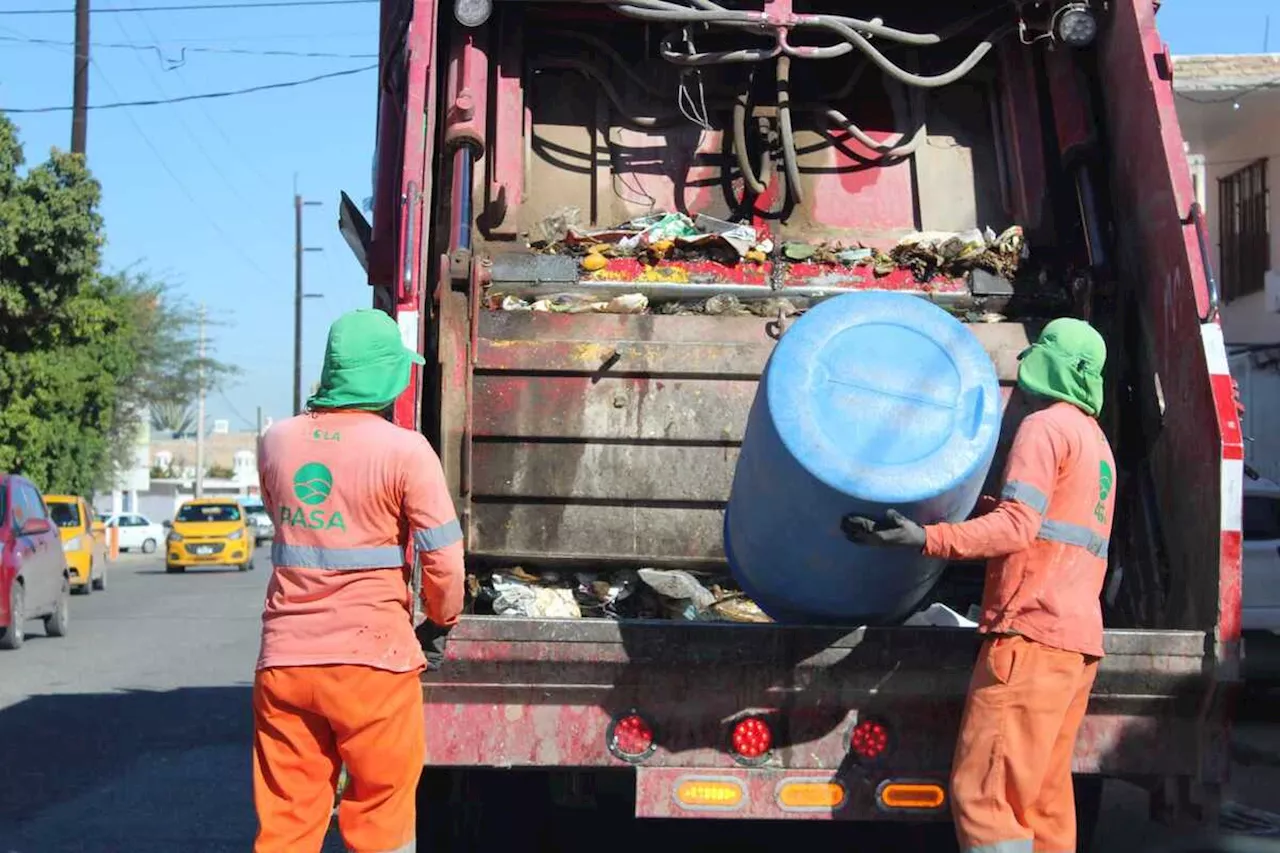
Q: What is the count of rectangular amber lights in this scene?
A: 3